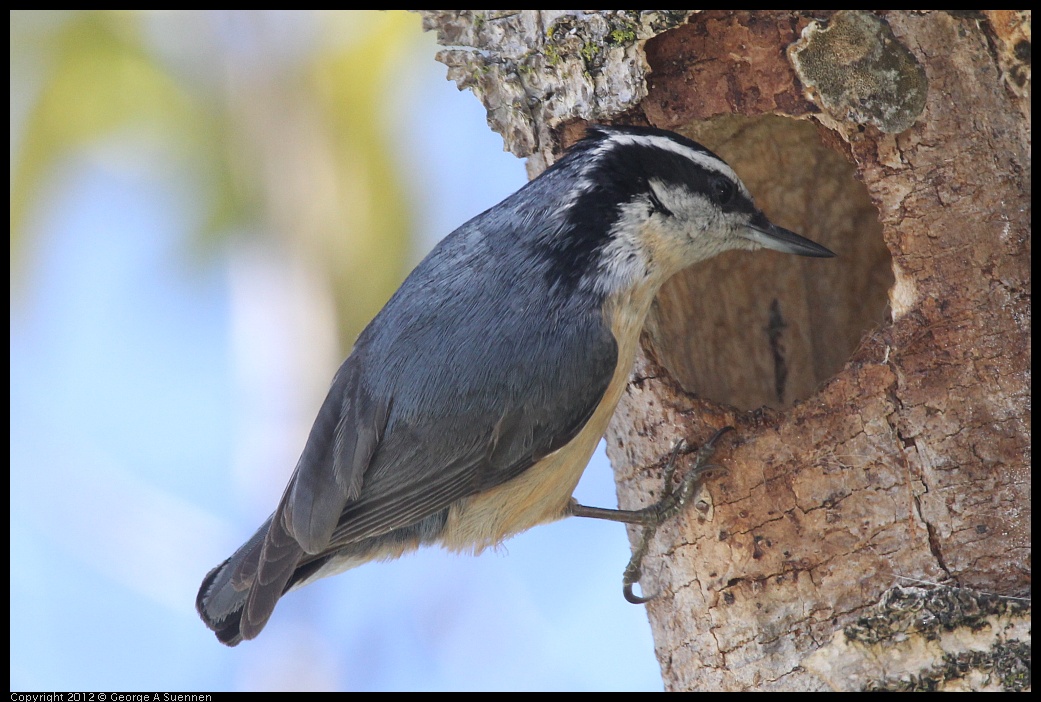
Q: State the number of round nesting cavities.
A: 1